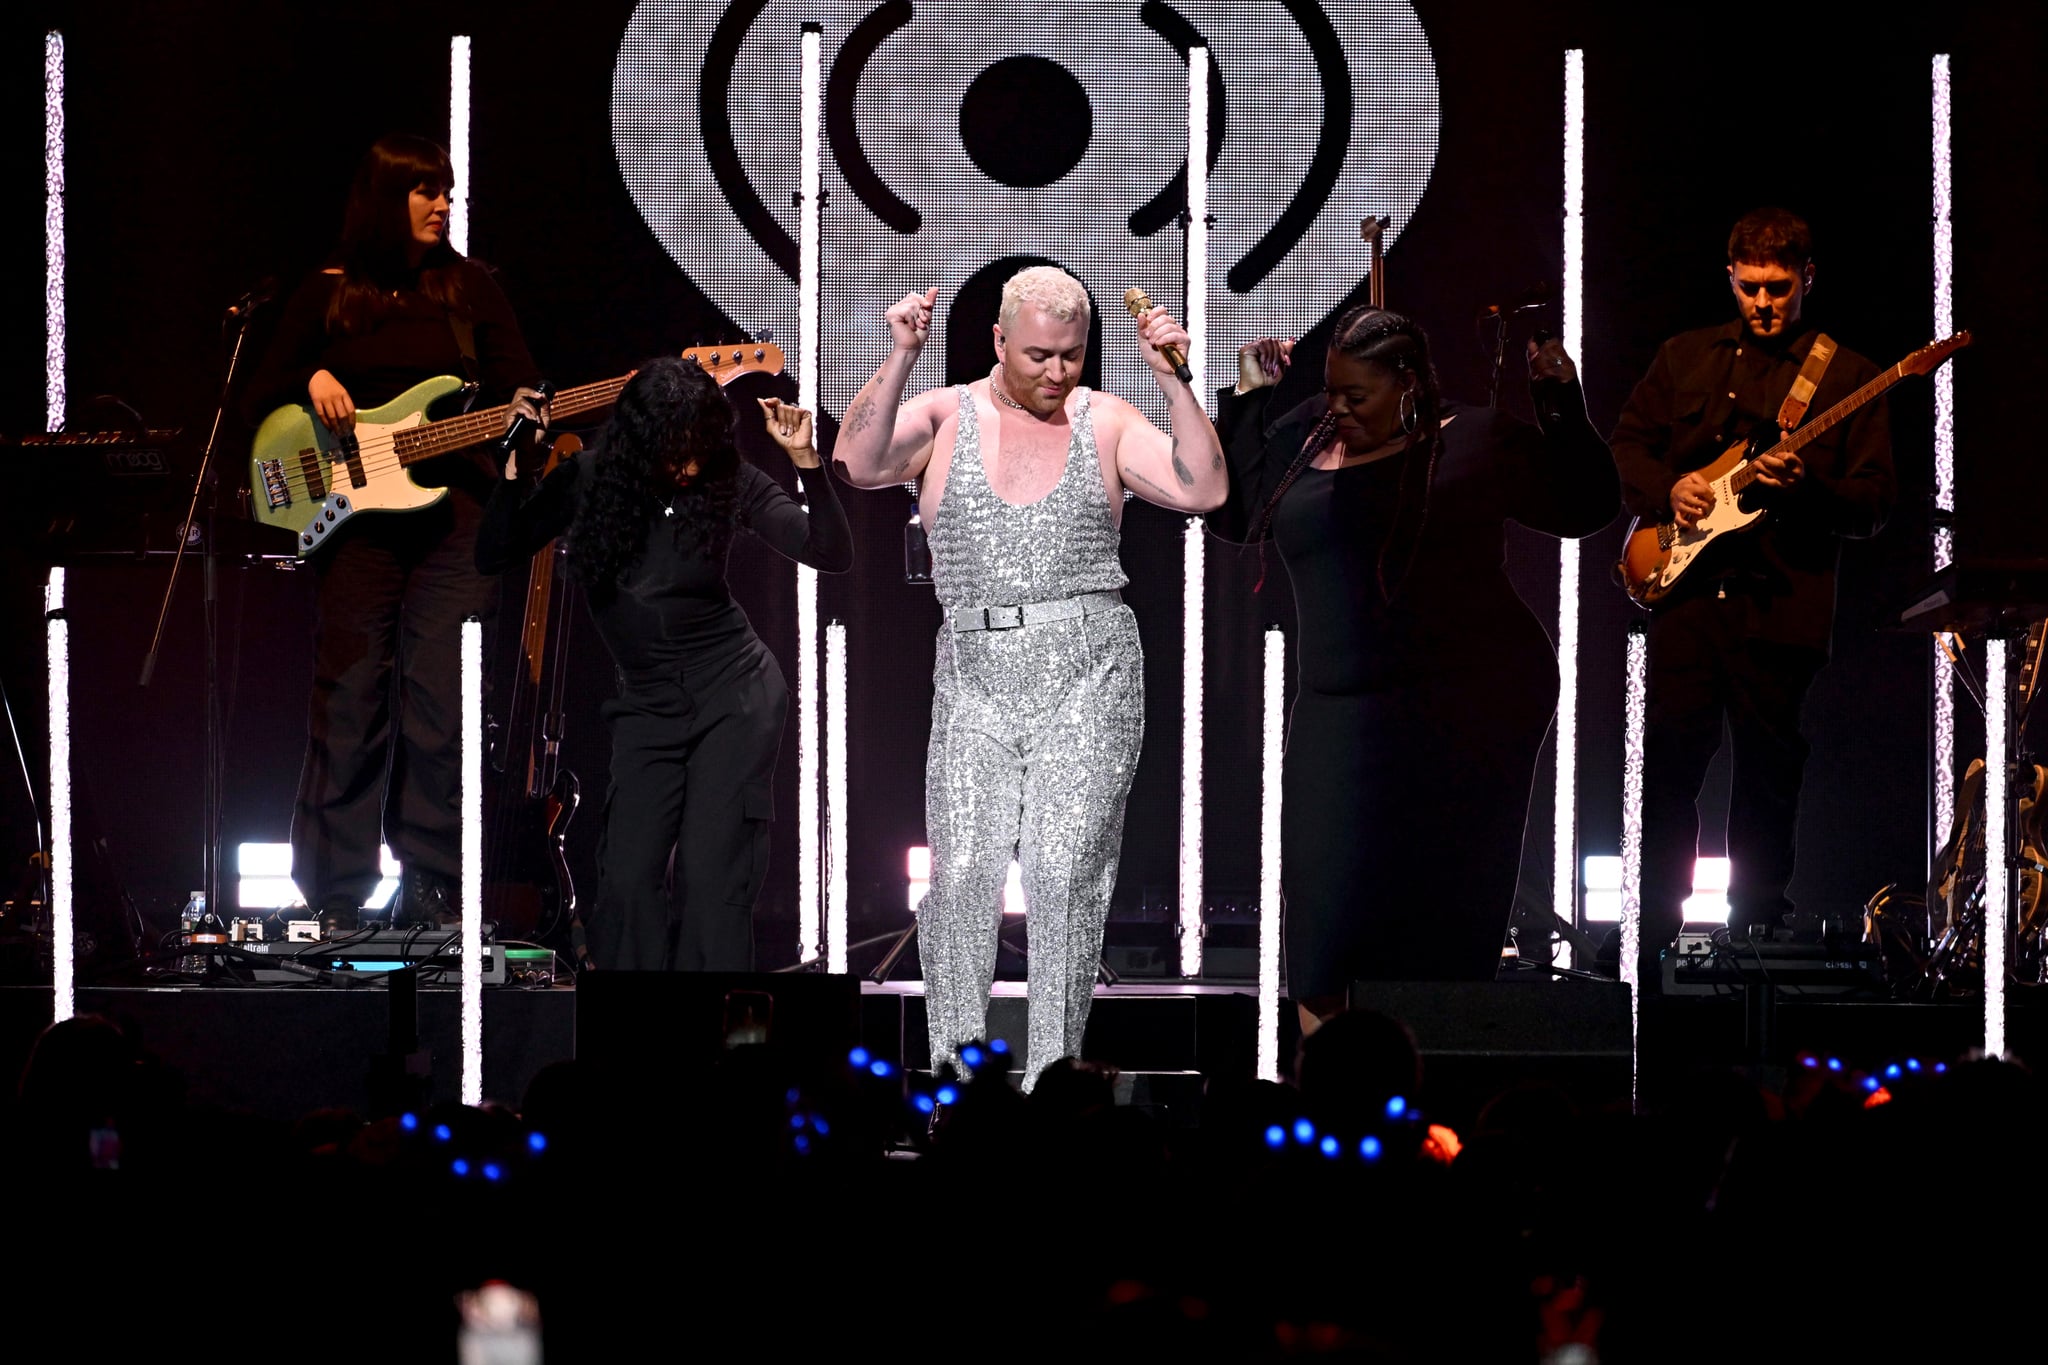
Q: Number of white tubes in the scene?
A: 12